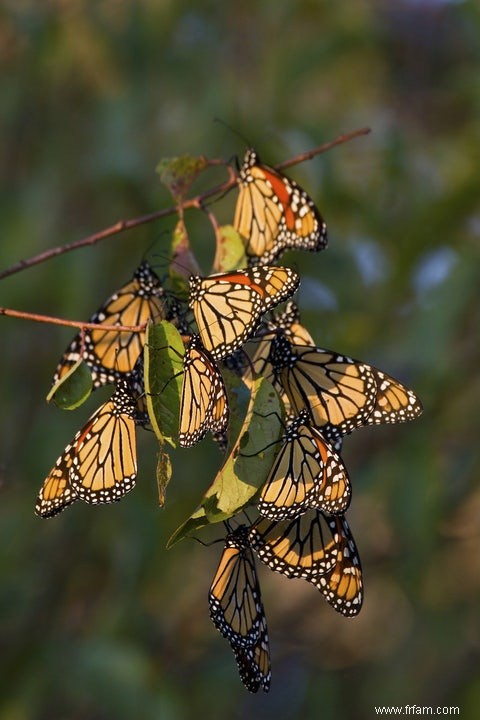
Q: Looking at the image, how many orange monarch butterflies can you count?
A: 10